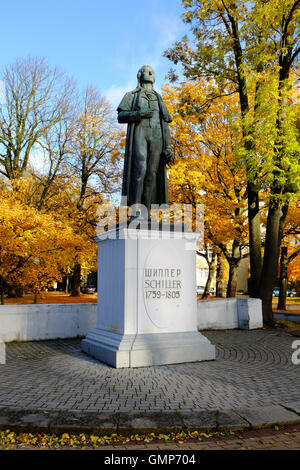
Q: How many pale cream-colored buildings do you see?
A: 1